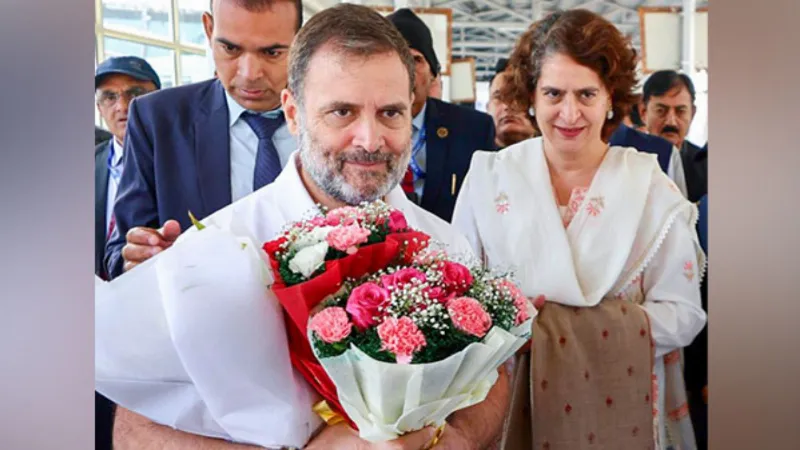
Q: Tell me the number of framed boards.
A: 3